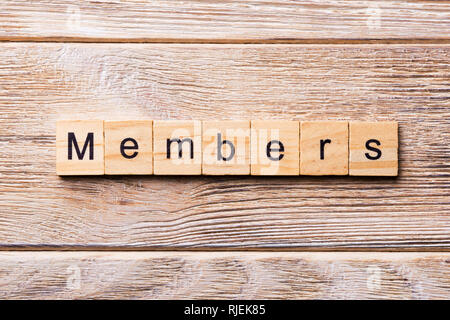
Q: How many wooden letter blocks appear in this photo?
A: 7